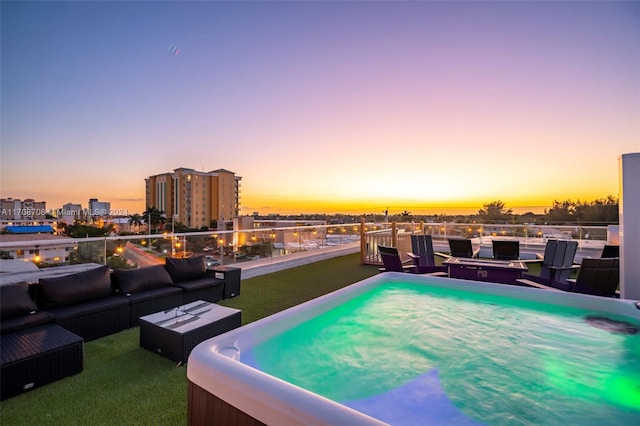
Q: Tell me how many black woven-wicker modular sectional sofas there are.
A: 1